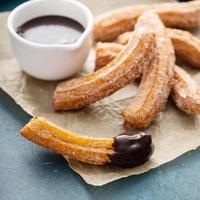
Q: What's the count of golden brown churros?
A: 6